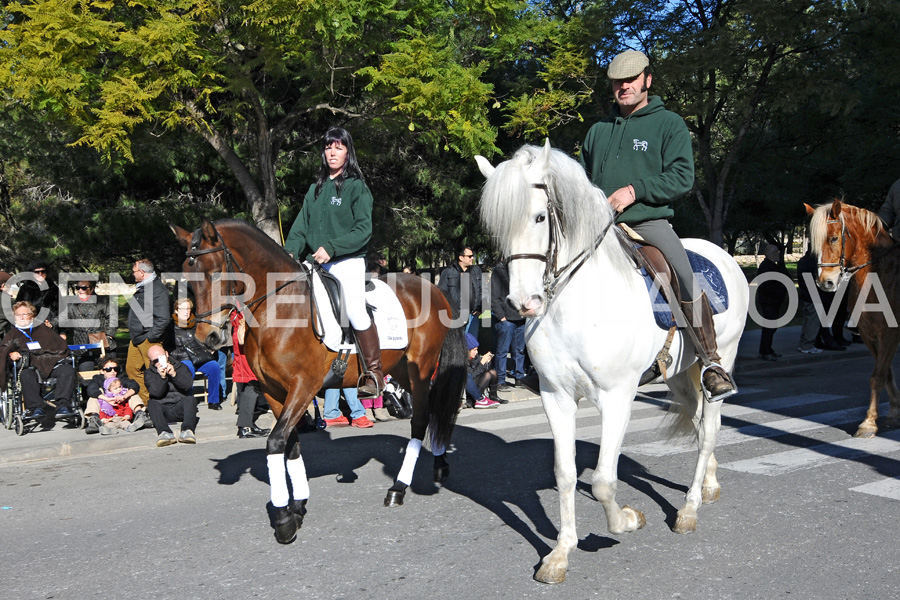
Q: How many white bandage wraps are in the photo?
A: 4